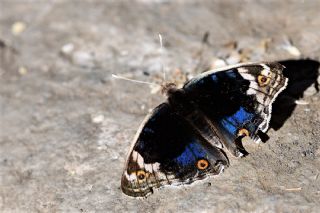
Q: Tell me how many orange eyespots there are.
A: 4